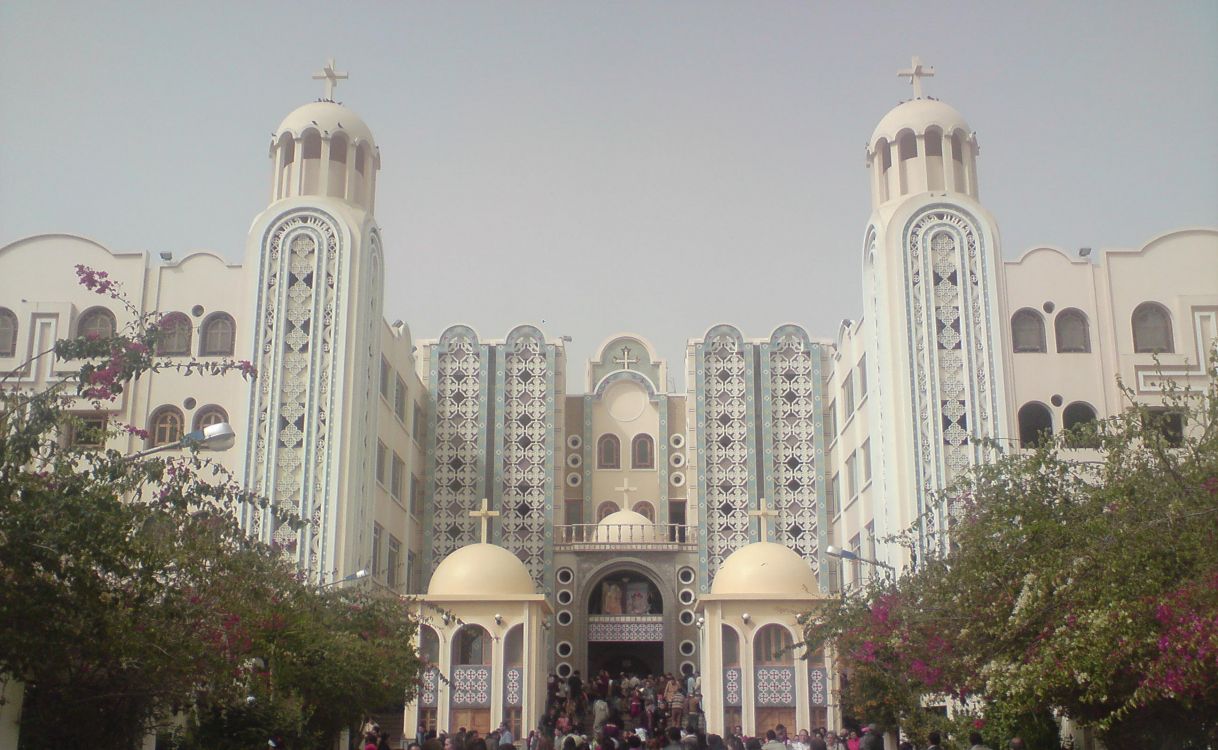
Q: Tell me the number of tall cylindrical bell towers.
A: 2